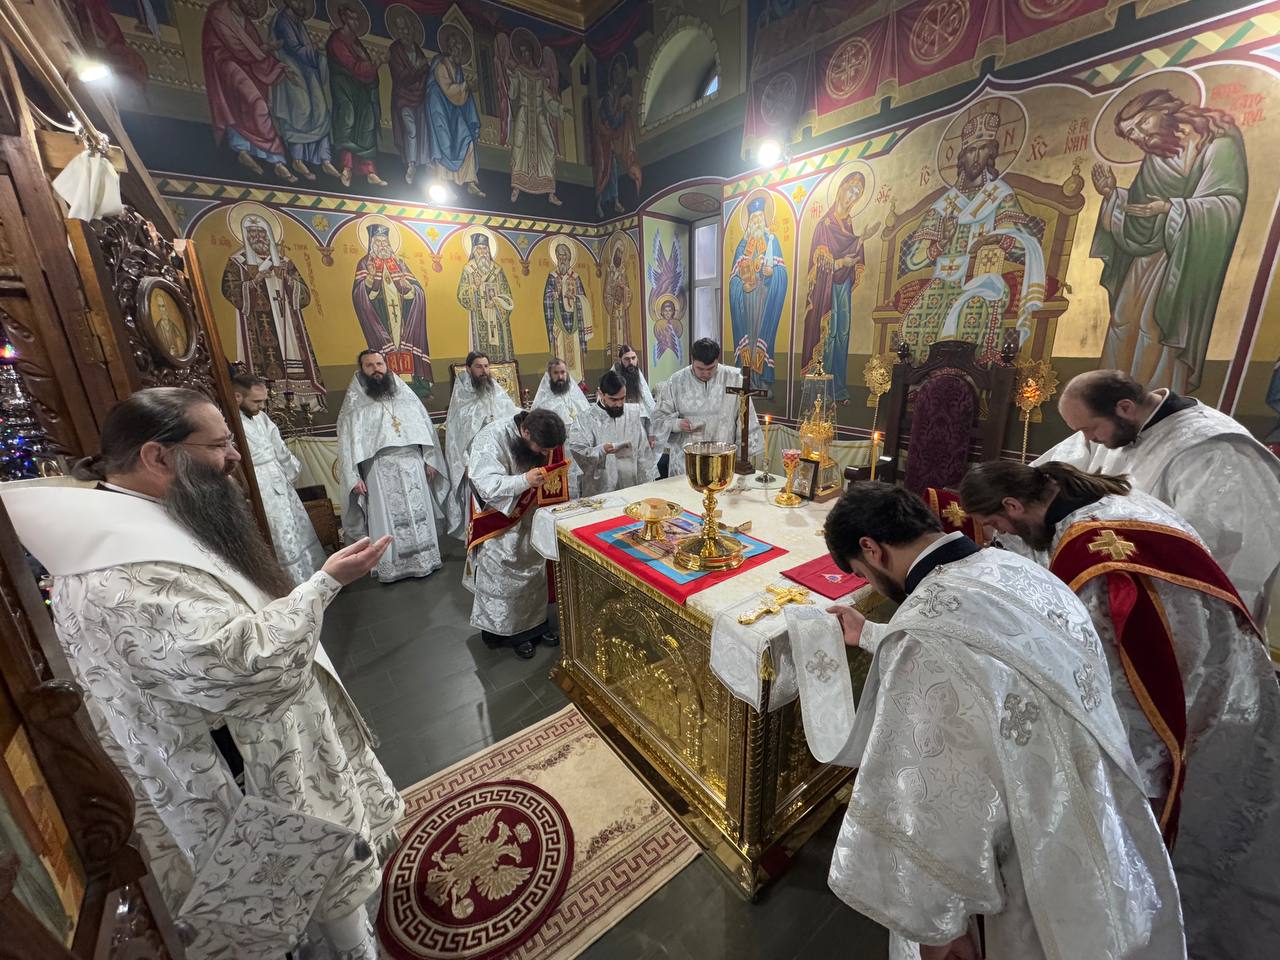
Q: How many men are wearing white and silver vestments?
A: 12